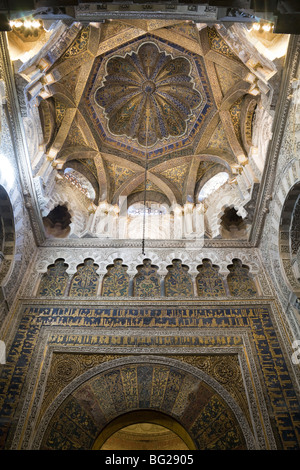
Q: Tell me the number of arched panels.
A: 7